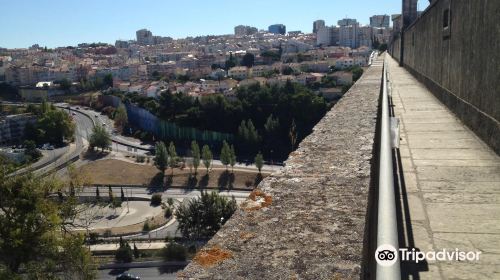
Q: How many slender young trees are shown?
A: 7